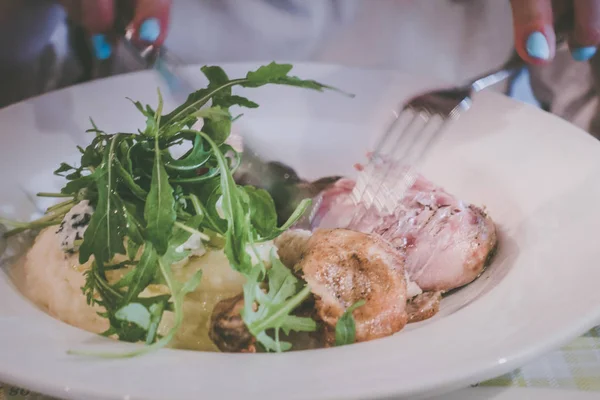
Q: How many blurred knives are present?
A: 1